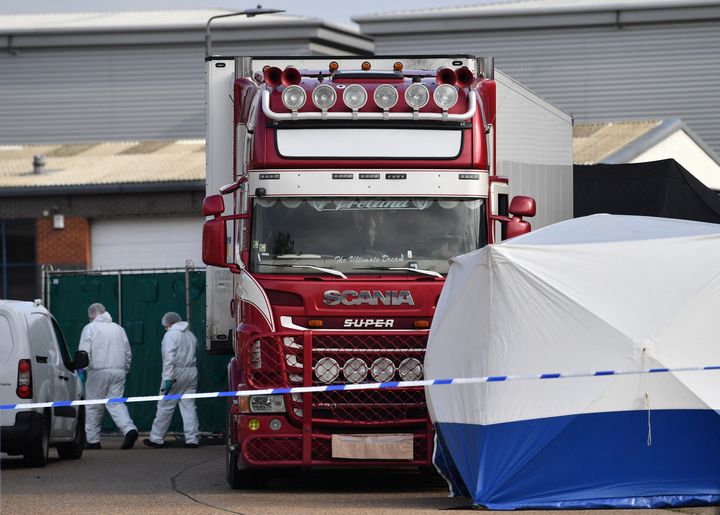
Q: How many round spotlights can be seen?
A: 10